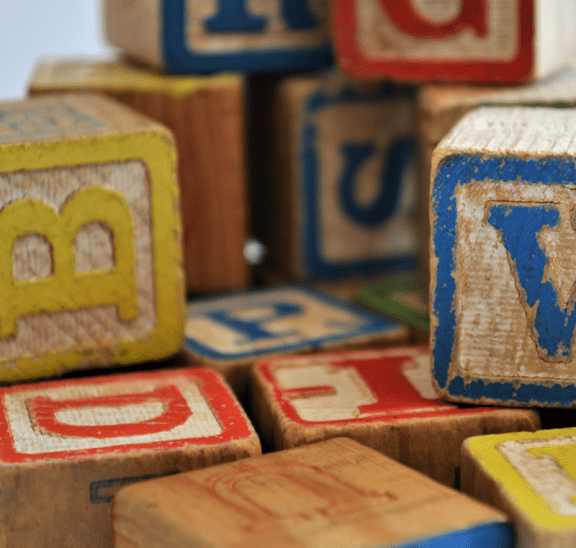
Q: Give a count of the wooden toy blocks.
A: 13